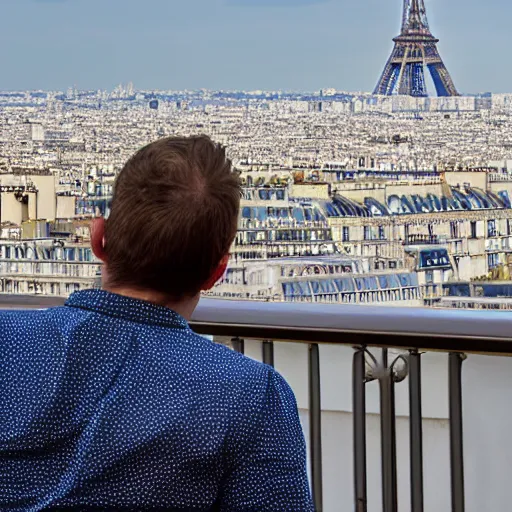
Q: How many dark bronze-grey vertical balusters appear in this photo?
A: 7